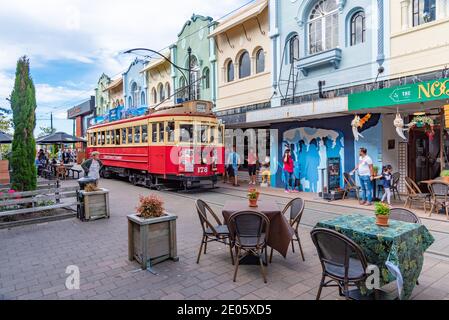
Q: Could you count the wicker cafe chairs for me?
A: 9